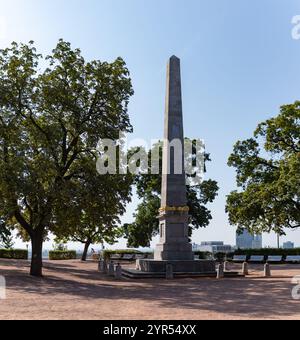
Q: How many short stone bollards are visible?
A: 8